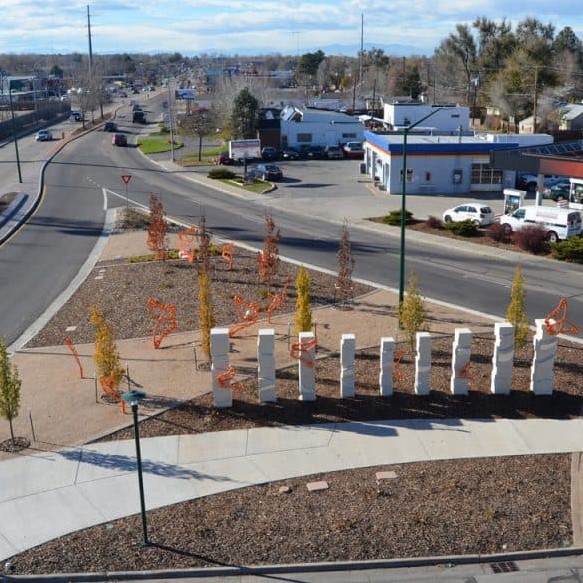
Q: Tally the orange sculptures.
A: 12